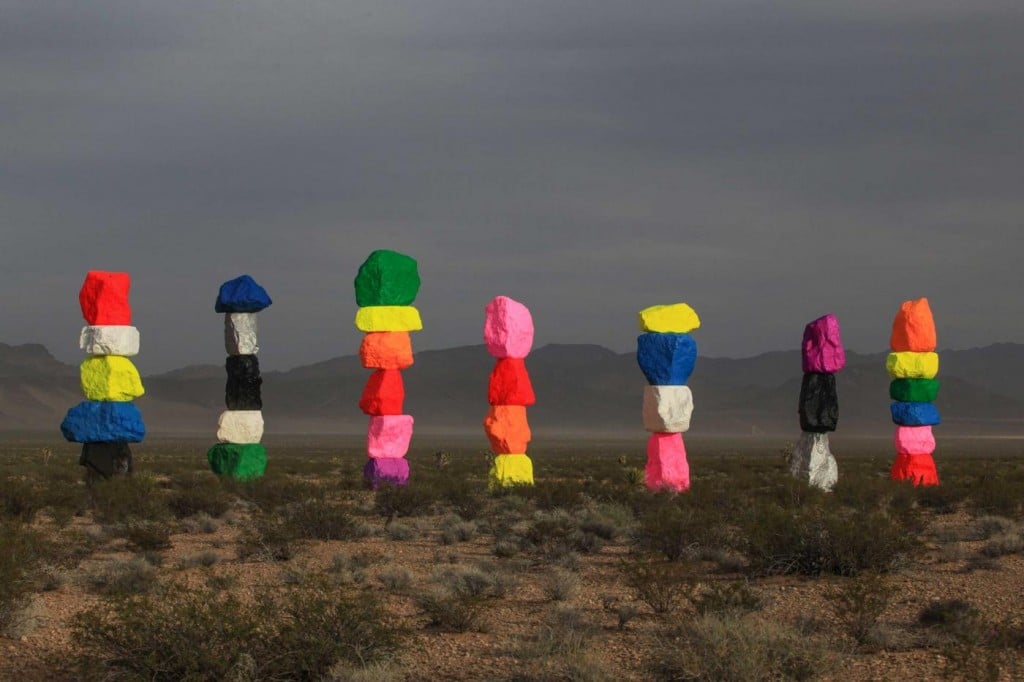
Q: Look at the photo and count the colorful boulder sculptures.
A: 7